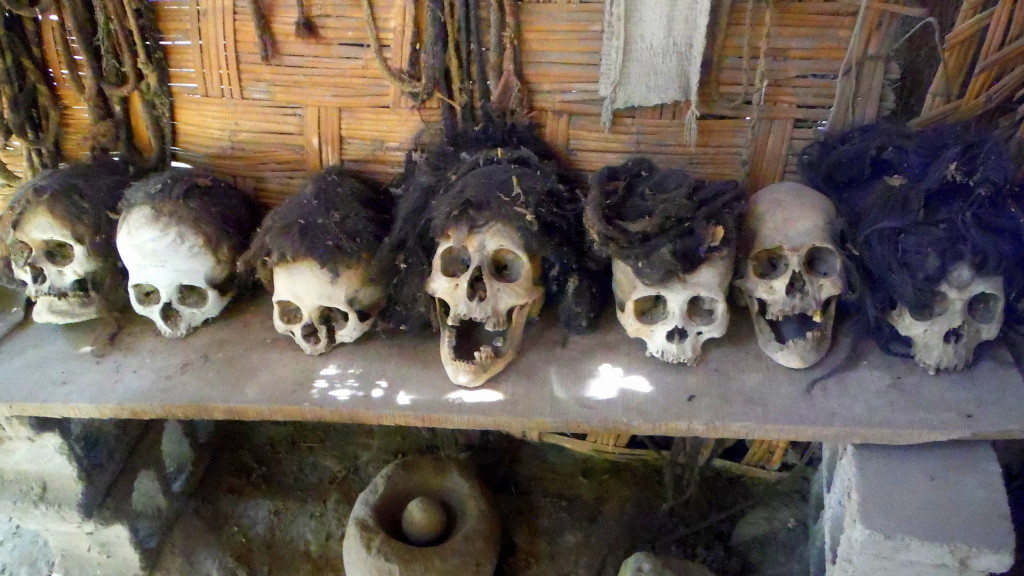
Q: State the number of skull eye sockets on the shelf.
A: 14